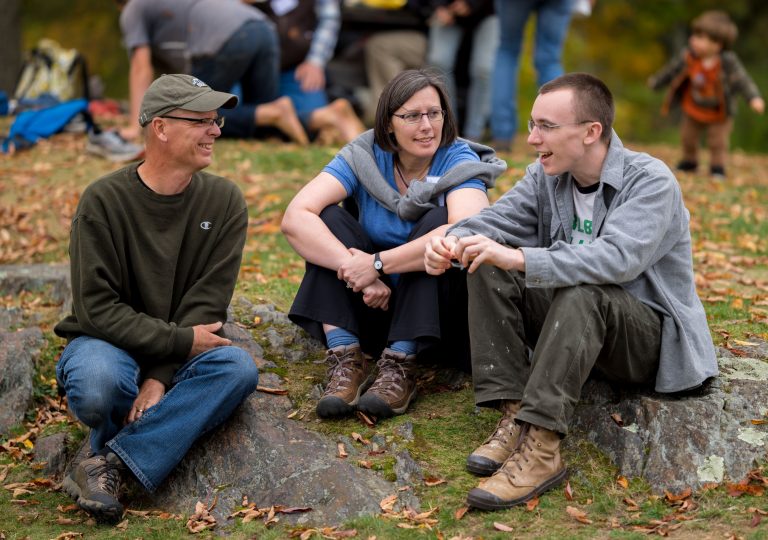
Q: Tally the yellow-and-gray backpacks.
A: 1